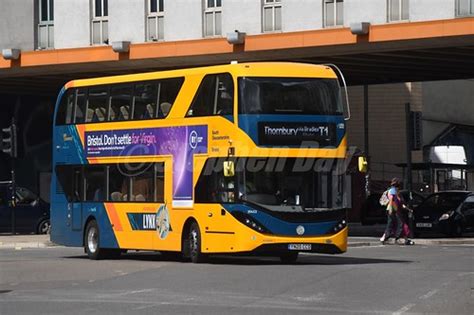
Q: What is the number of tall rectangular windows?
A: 8